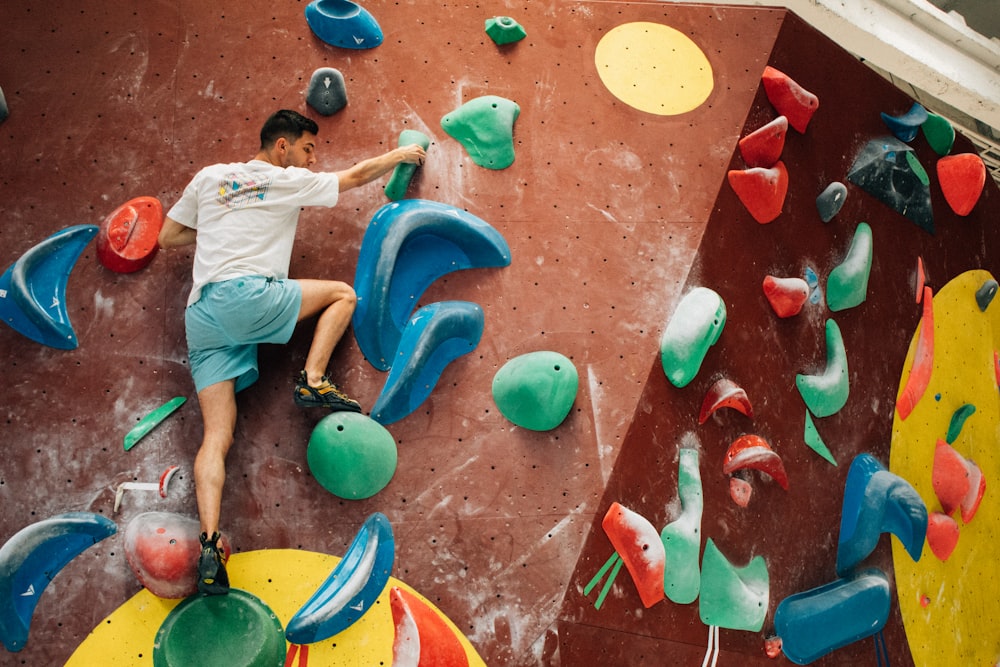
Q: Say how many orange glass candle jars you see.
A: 0